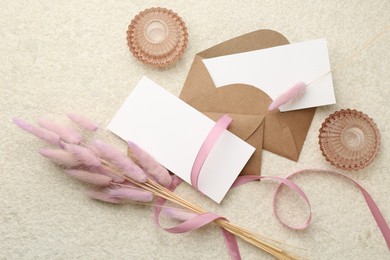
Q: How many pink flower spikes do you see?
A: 13